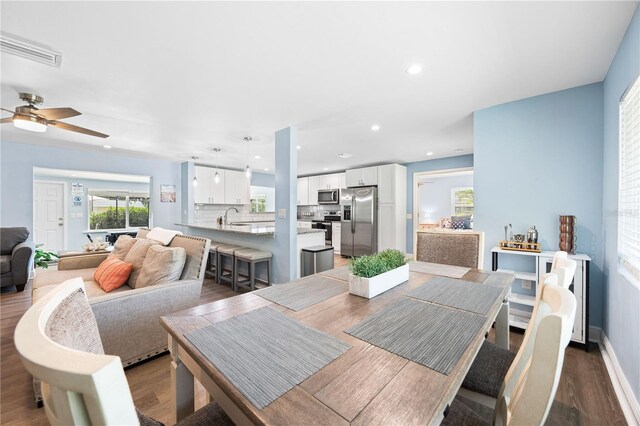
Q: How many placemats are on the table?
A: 6